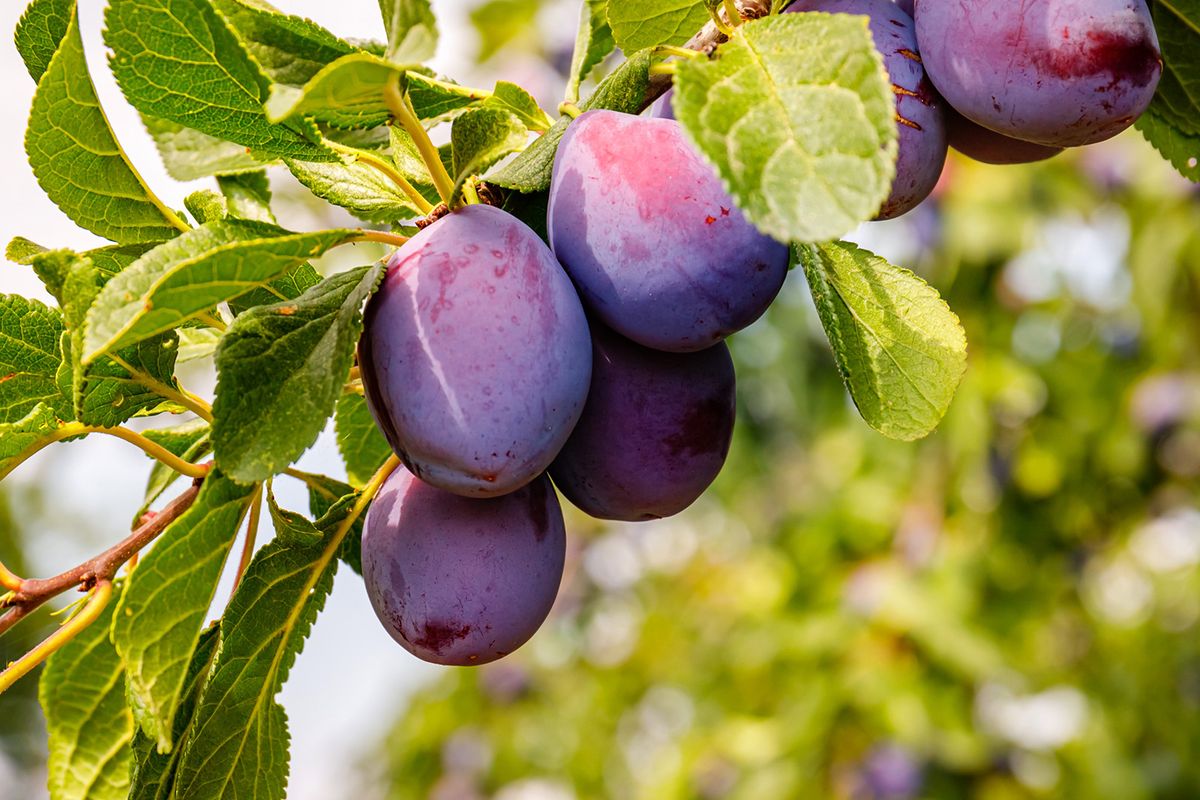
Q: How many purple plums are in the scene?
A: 7